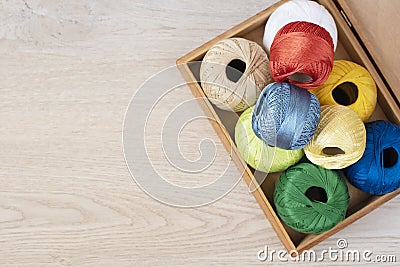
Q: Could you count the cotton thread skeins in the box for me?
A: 9